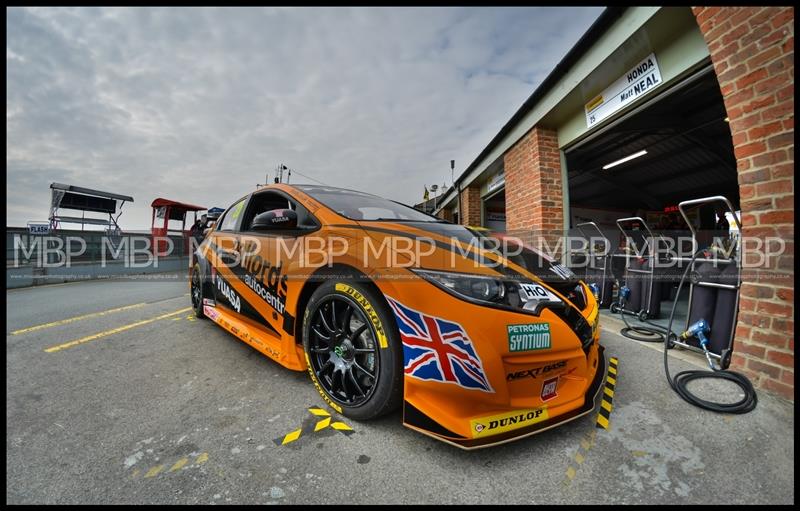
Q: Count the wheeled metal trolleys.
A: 3